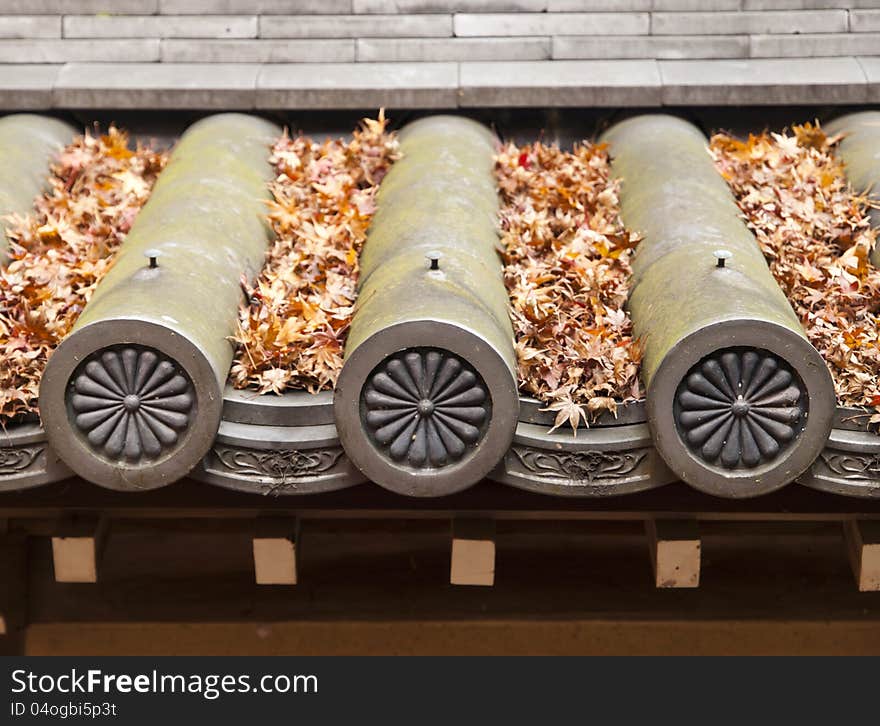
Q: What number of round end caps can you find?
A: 3